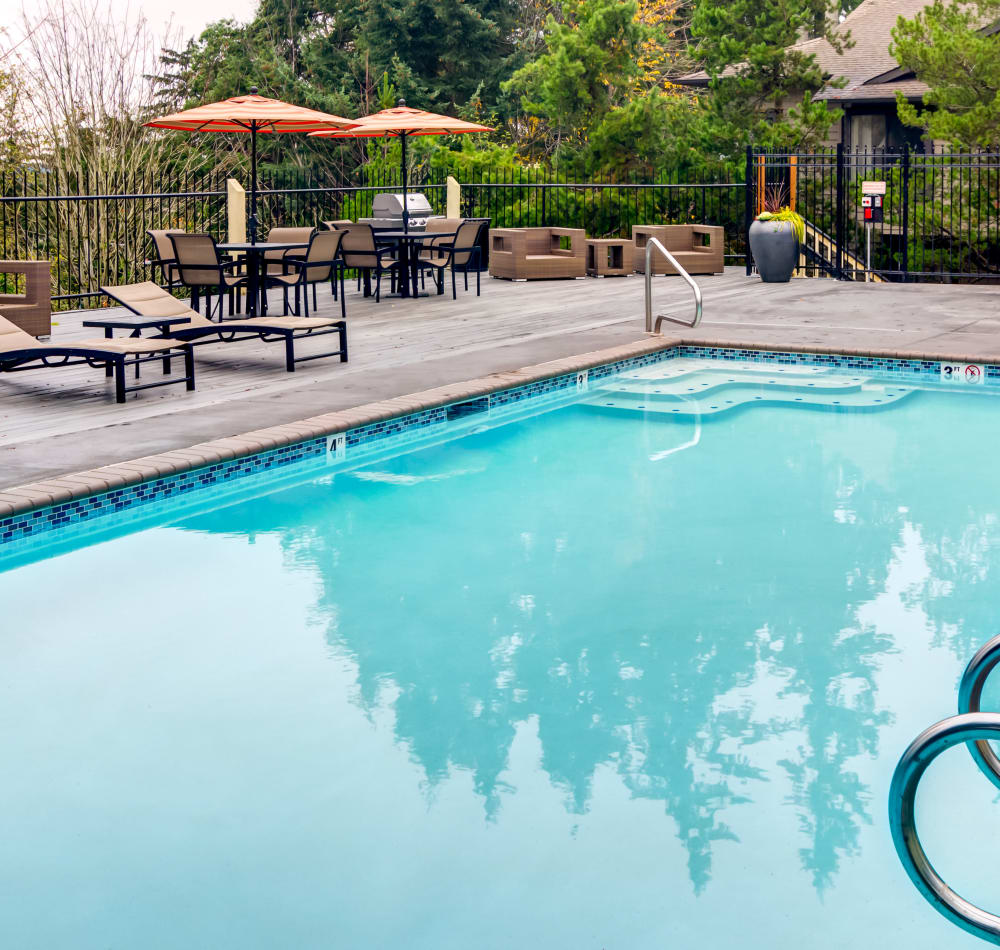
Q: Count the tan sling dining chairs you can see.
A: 8